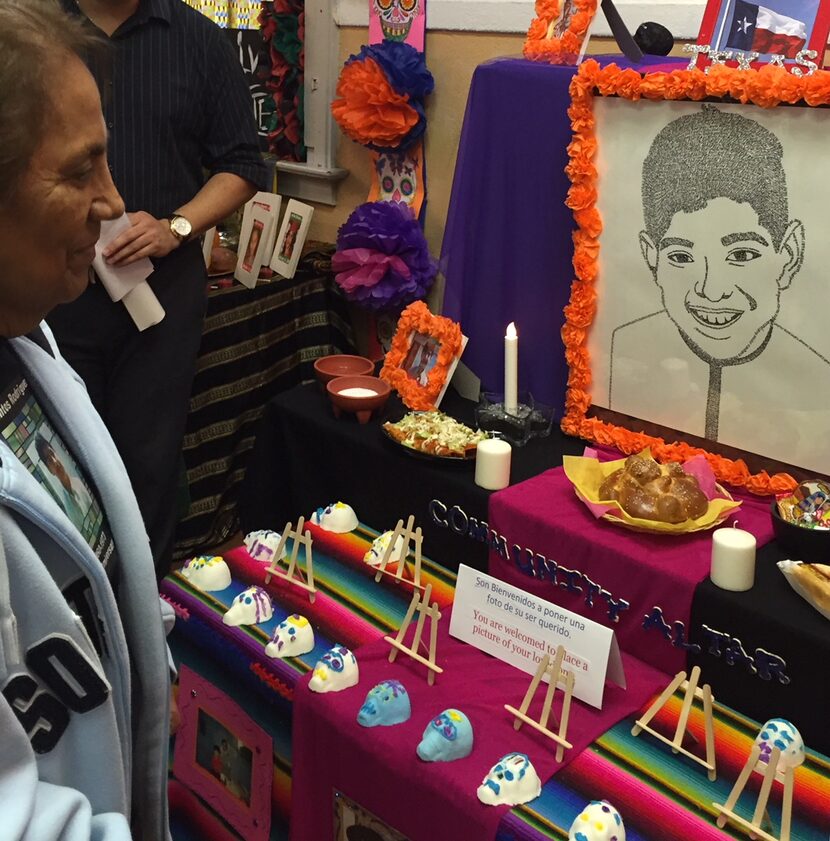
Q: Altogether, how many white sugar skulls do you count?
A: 10